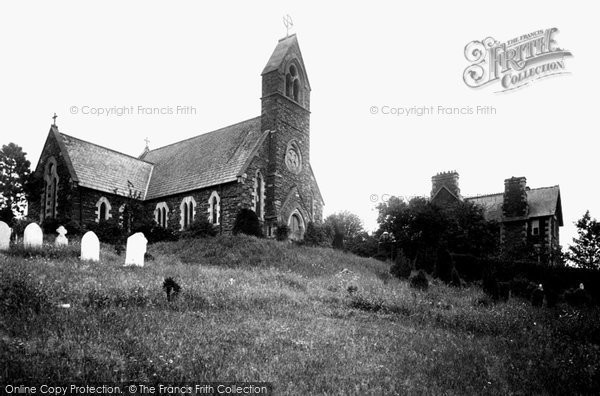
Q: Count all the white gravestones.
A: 5